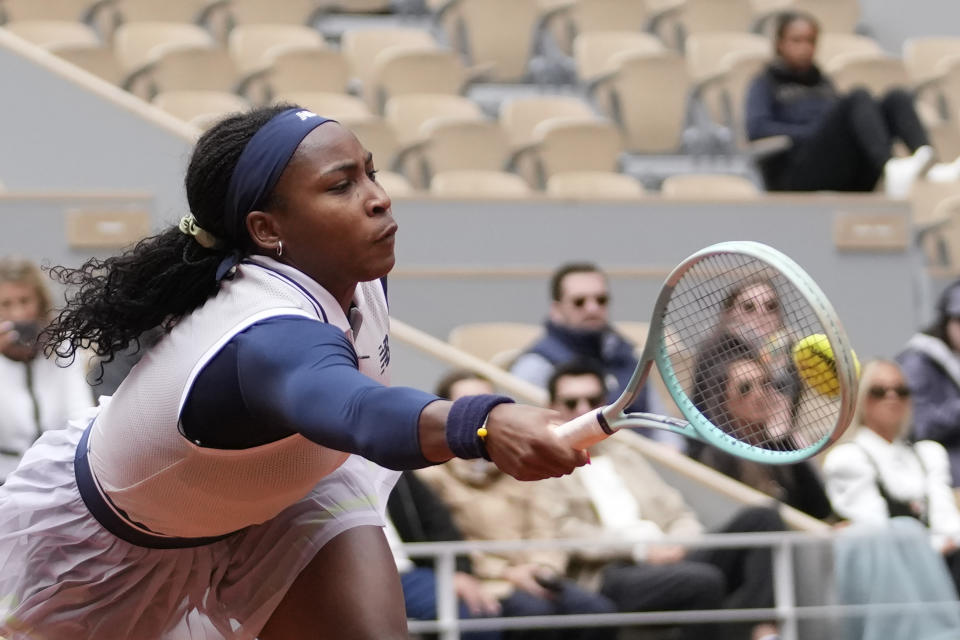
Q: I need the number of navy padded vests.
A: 1